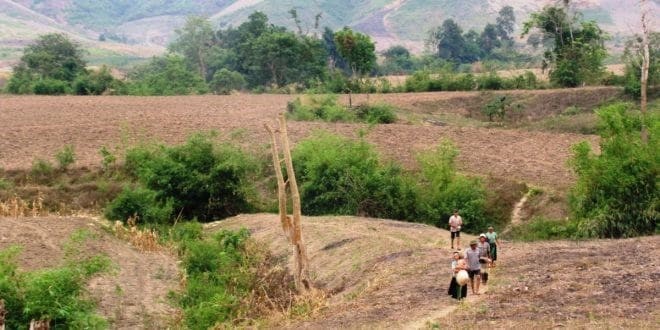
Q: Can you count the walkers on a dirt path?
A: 5